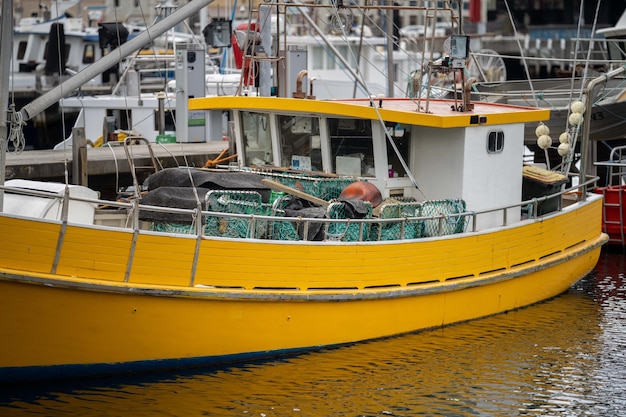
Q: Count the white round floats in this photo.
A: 6